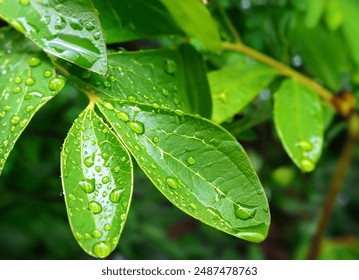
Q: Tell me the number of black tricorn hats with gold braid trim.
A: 0